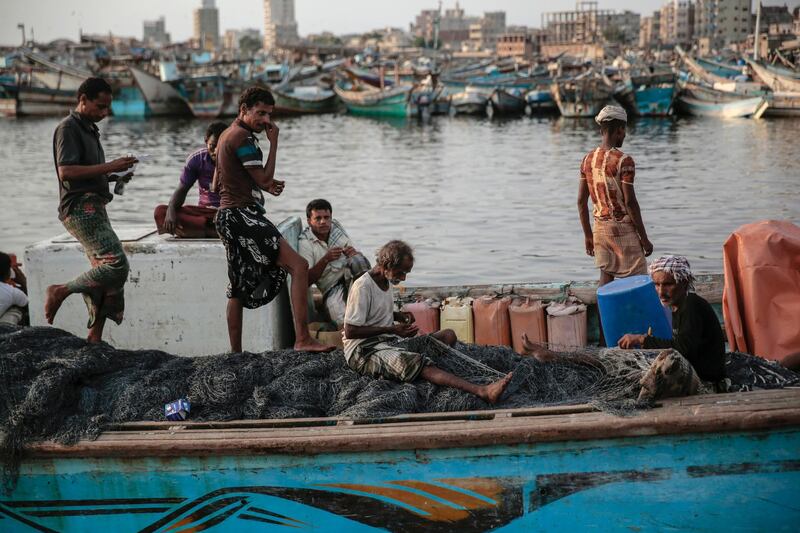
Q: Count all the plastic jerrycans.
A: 5